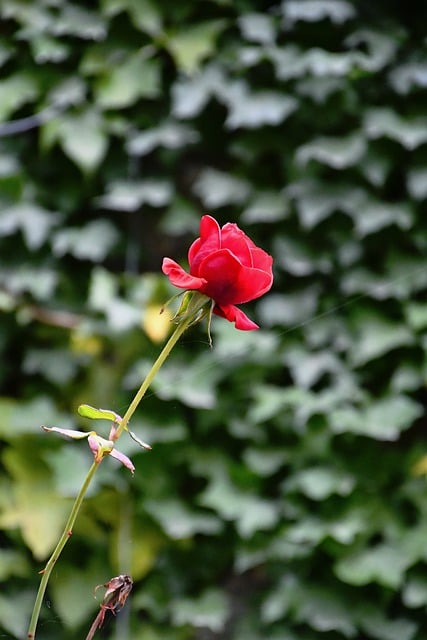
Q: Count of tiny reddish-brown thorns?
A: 3